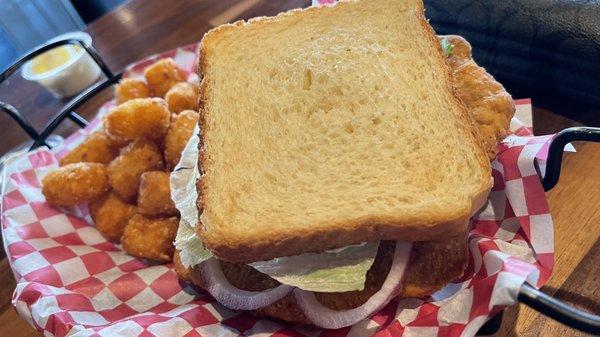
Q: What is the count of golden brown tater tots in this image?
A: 11